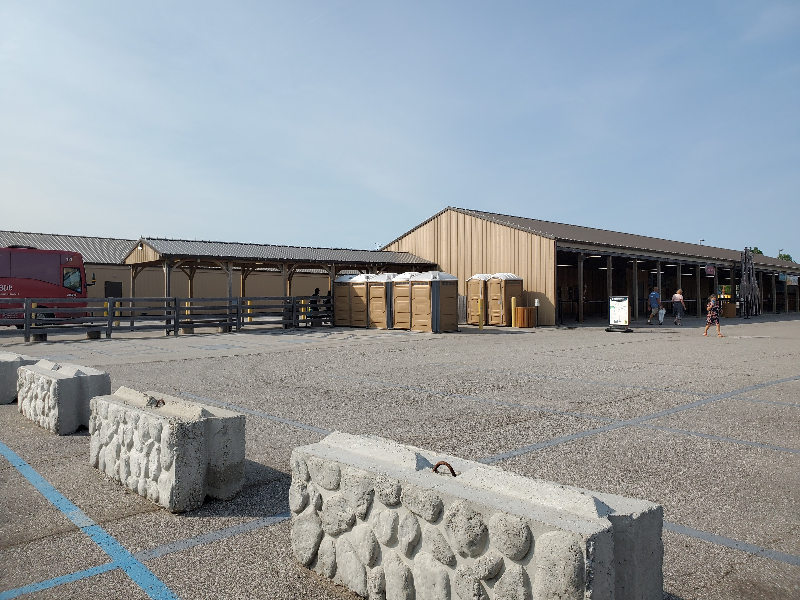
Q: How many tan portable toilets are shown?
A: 7